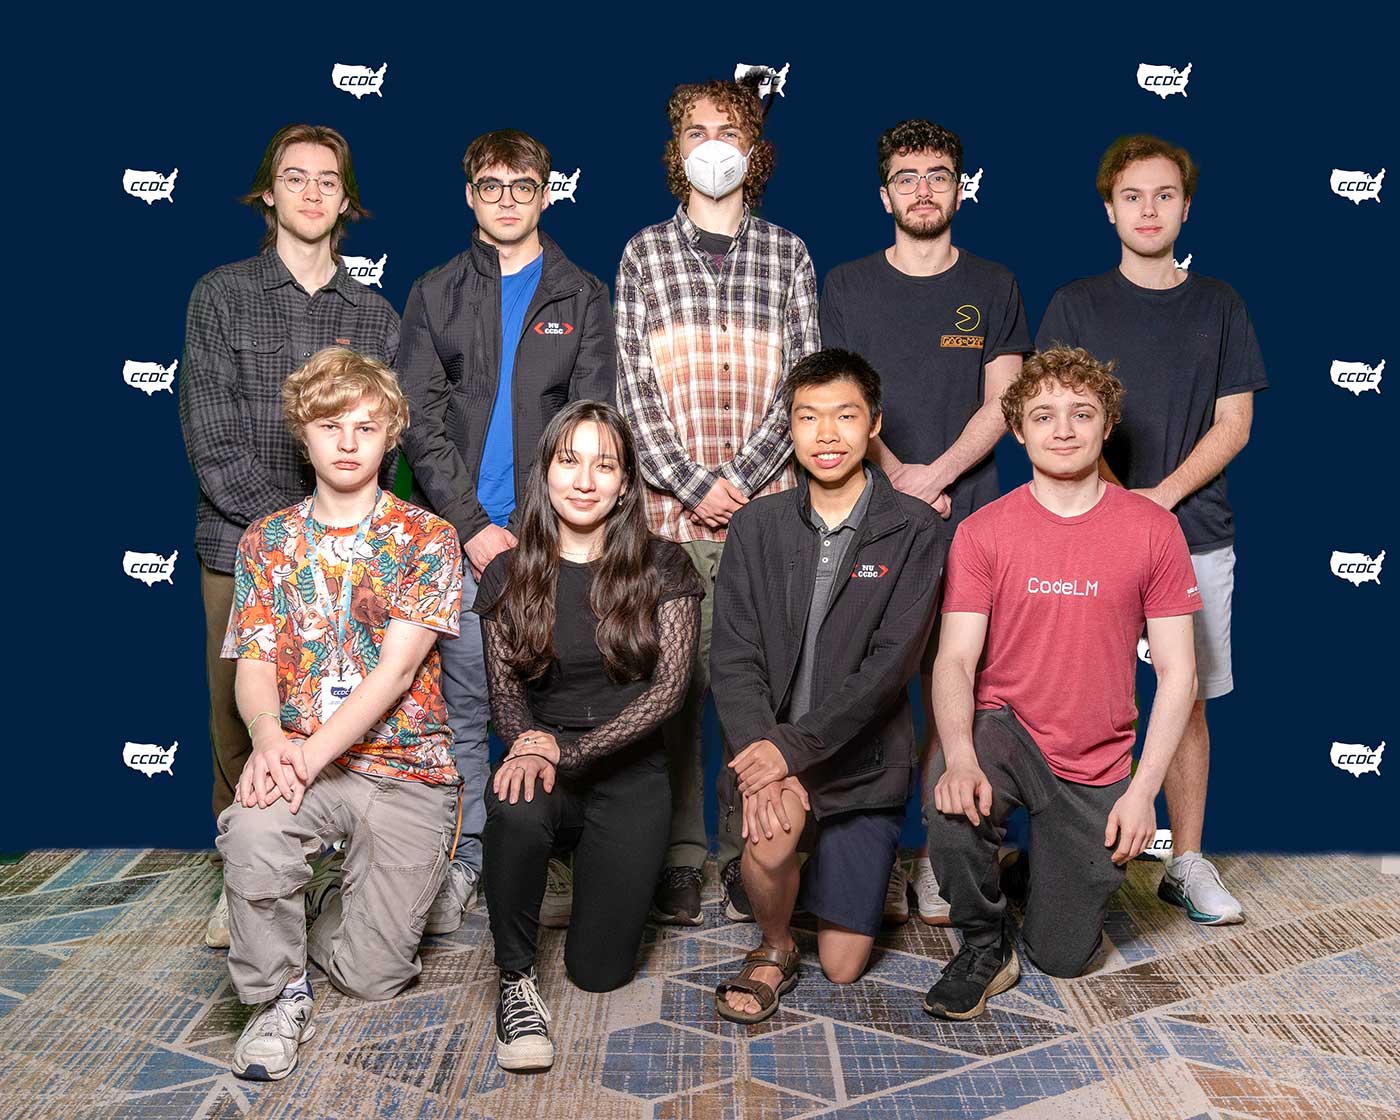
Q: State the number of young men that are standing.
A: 5